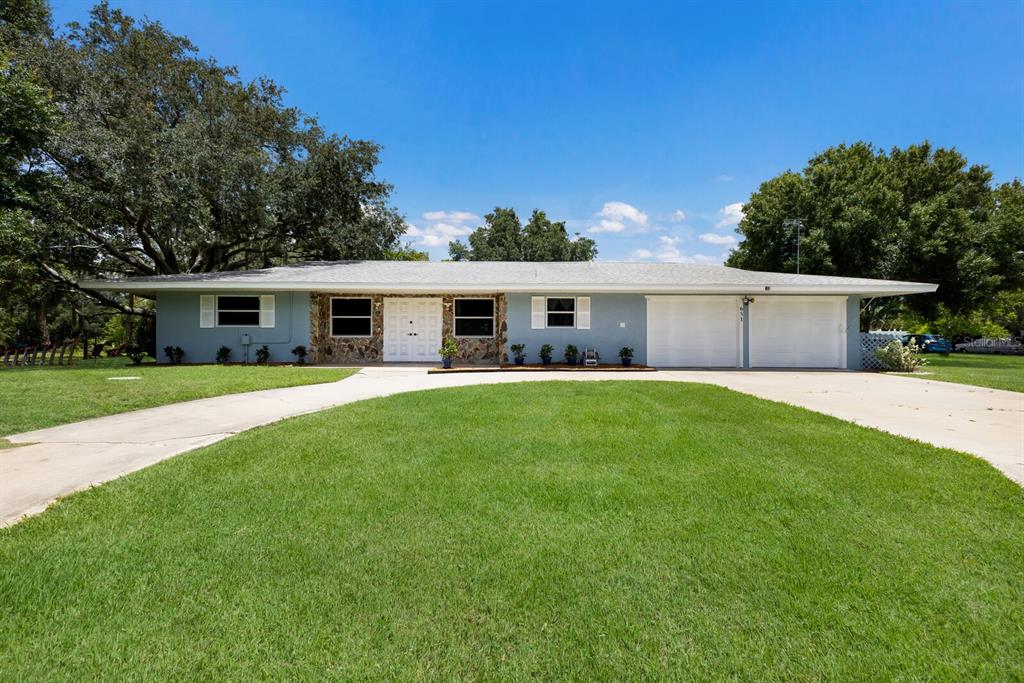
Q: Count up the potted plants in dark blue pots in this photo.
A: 5